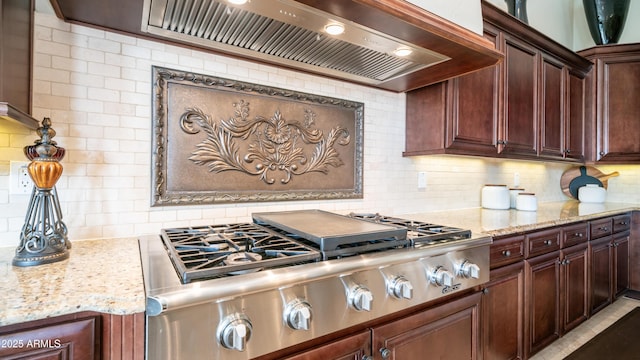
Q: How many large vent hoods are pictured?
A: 1